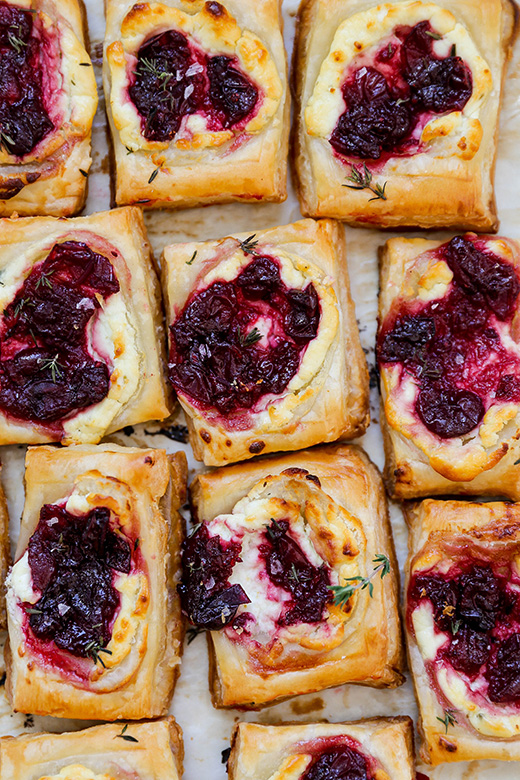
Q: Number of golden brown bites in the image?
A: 11